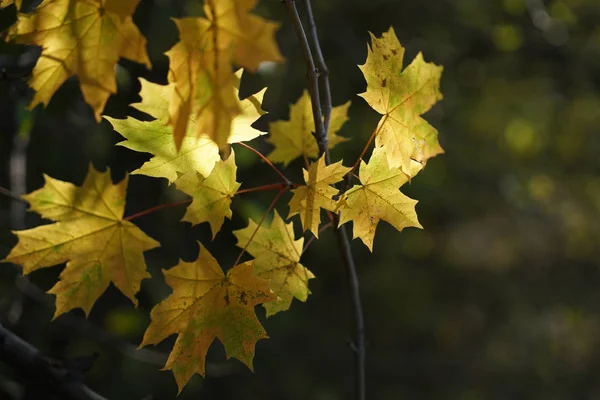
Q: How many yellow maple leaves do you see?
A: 11